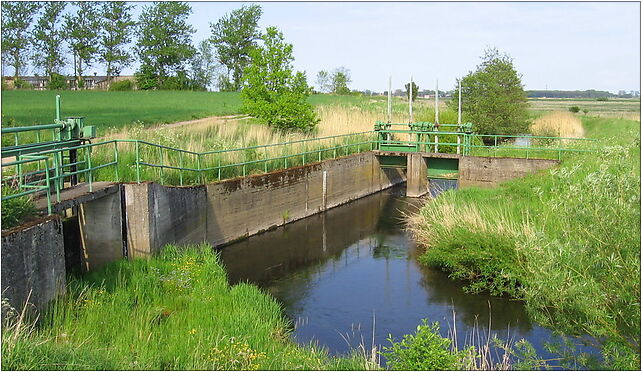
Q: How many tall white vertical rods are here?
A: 4